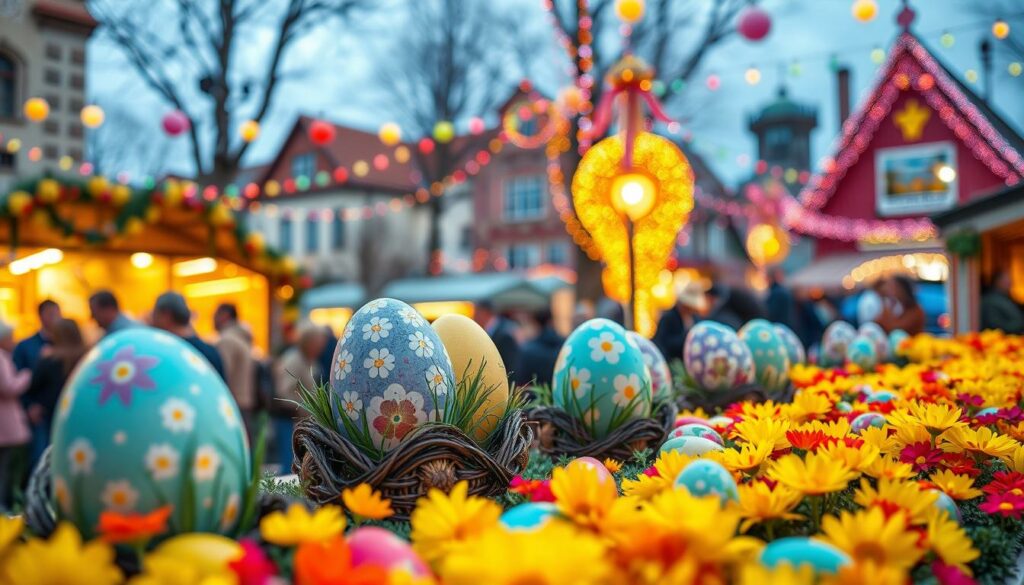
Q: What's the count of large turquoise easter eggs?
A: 3